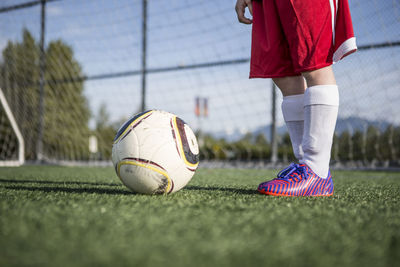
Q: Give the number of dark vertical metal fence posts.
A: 3